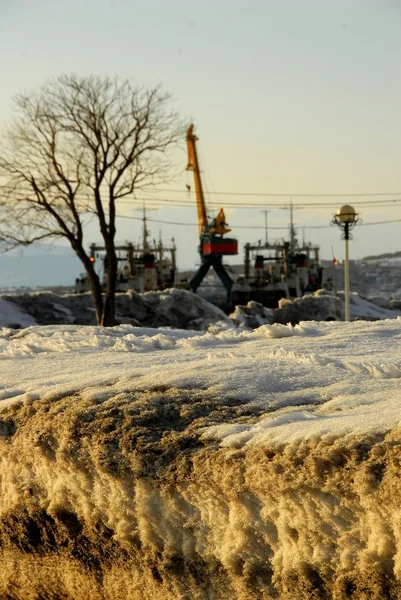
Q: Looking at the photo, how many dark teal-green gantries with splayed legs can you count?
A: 1